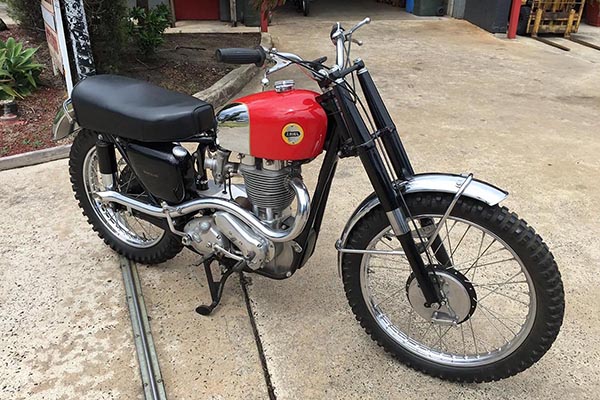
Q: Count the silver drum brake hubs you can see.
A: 1